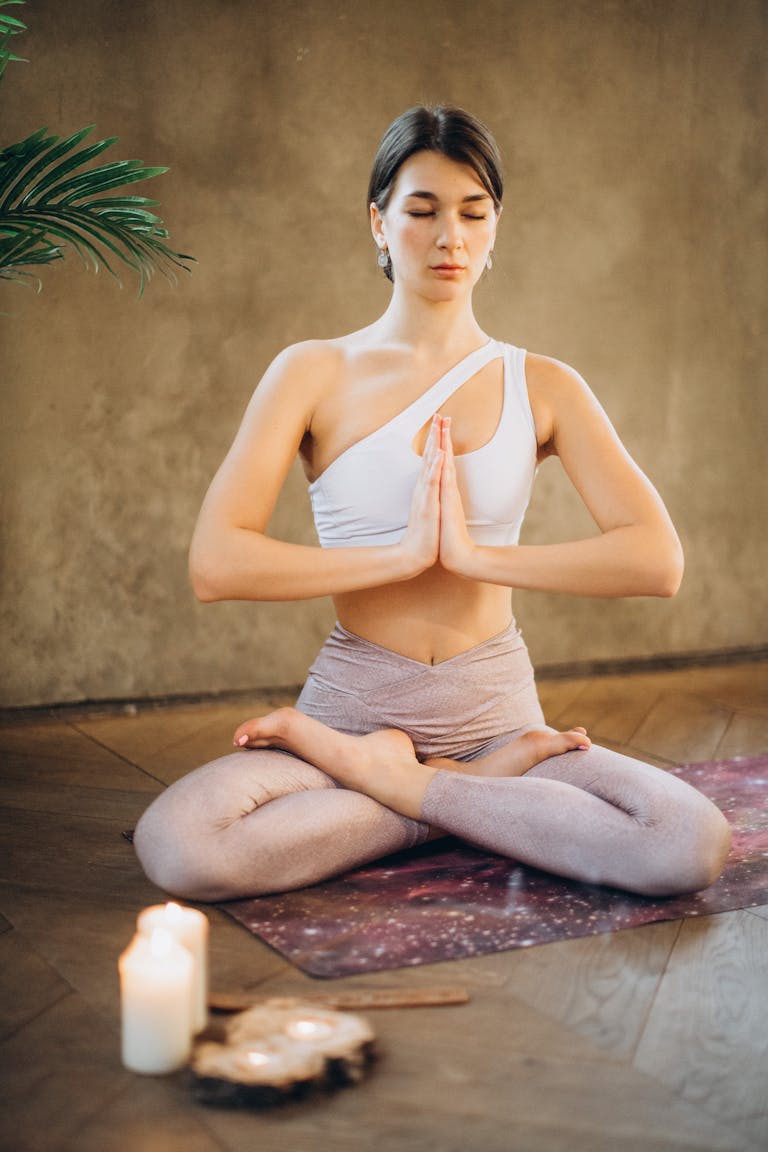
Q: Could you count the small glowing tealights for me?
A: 2